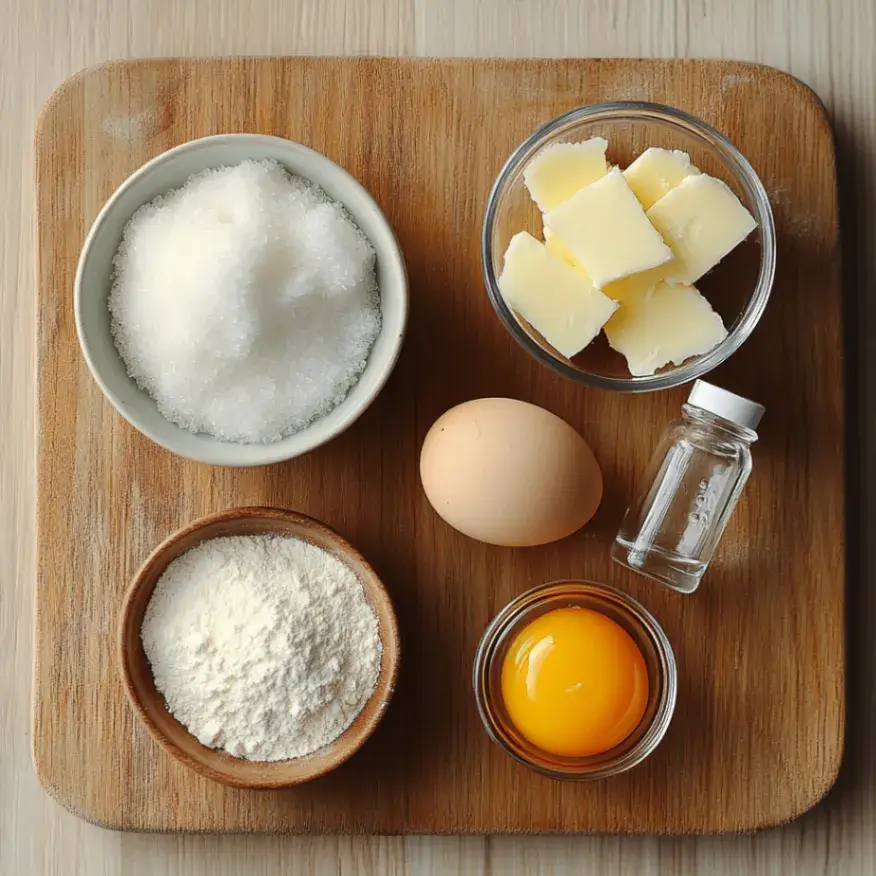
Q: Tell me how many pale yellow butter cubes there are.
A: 6